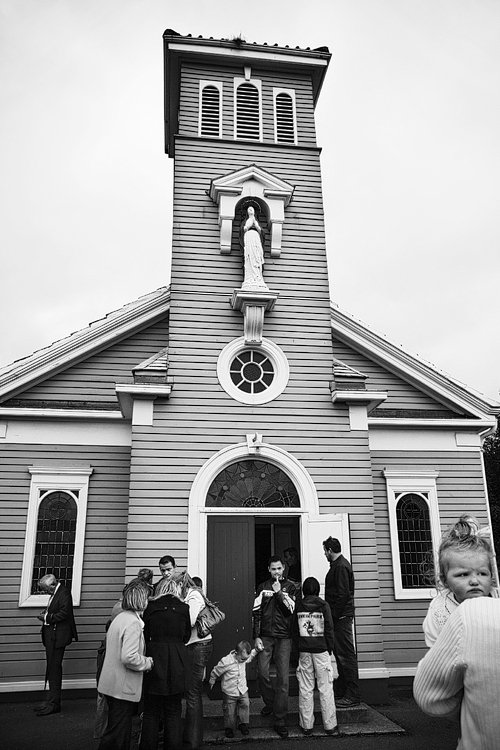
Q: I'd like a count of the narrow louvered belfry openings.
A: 3